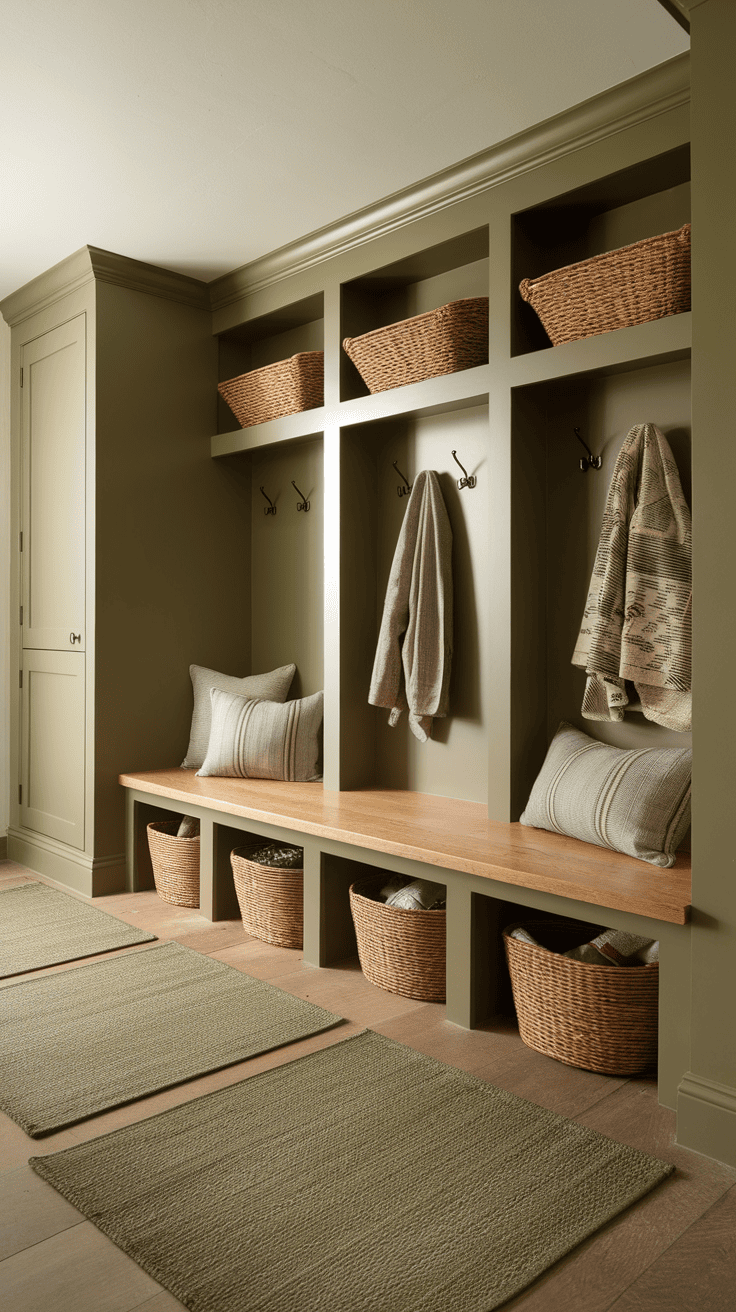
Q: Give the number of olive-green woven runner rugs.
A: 3